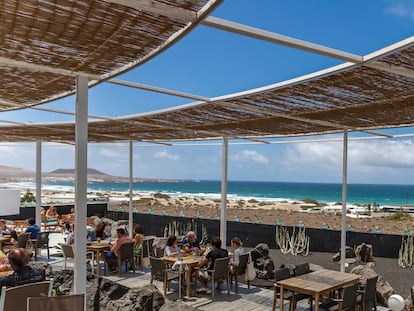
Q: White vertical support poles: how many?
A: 5